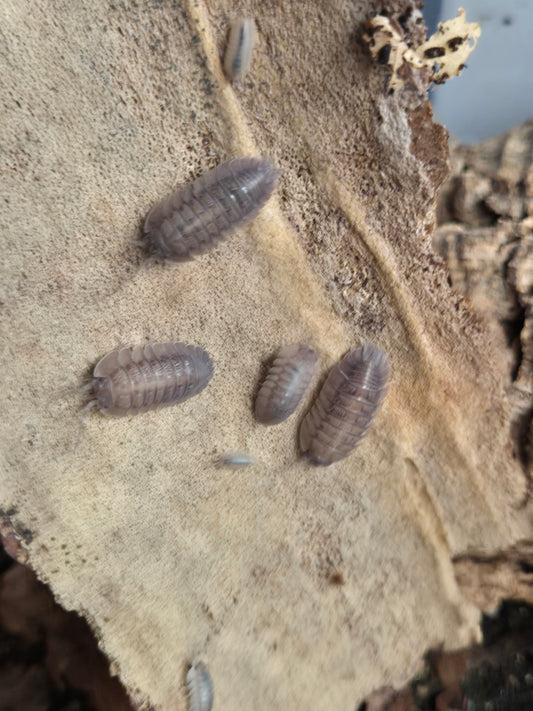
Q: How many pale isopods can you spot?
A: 3